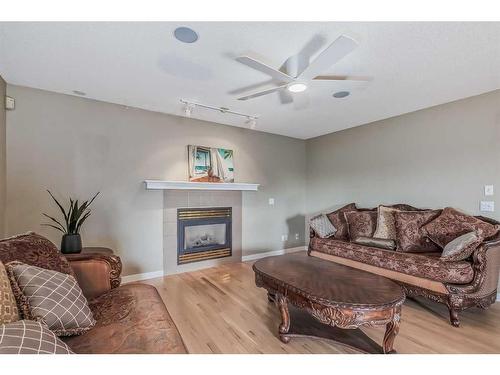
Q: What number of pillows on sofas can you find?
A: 12